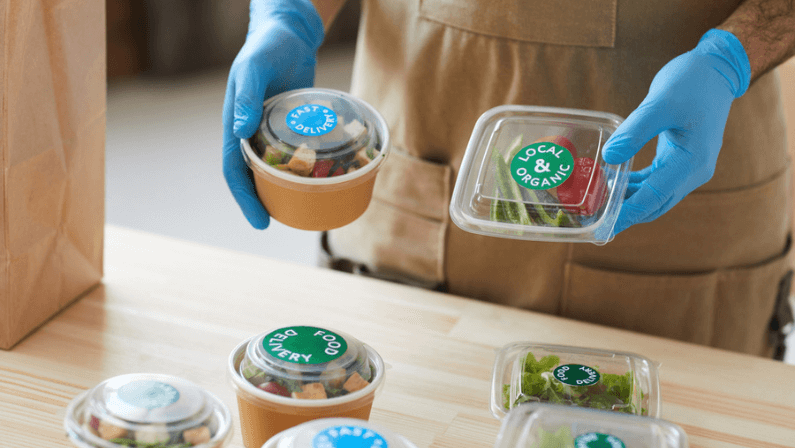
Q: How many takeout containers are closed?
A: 7